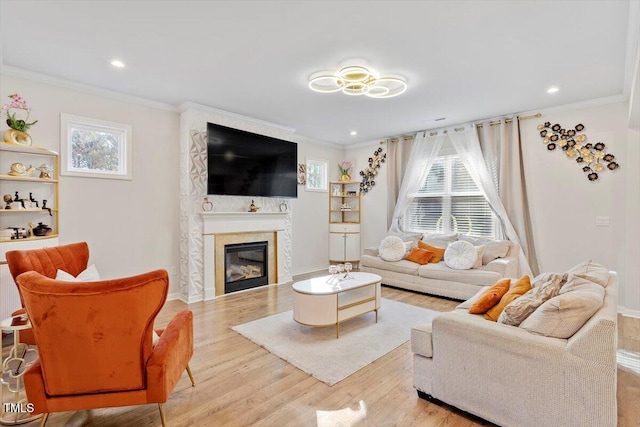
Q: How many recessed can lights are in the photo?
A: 3